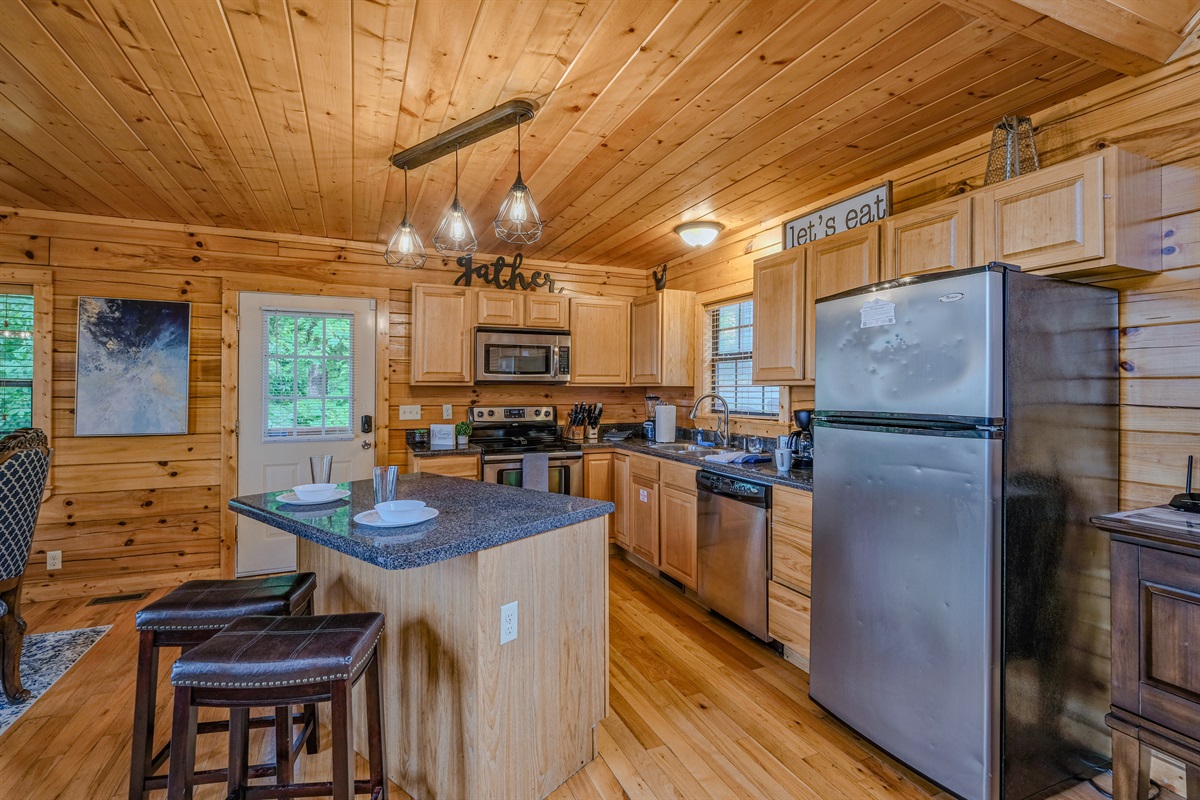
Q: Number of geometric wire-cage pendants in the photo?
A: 3